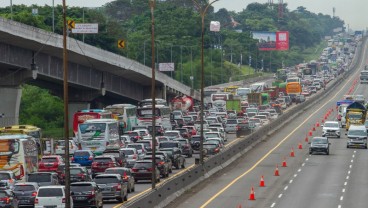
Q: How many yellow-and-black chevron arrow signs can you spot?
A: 2